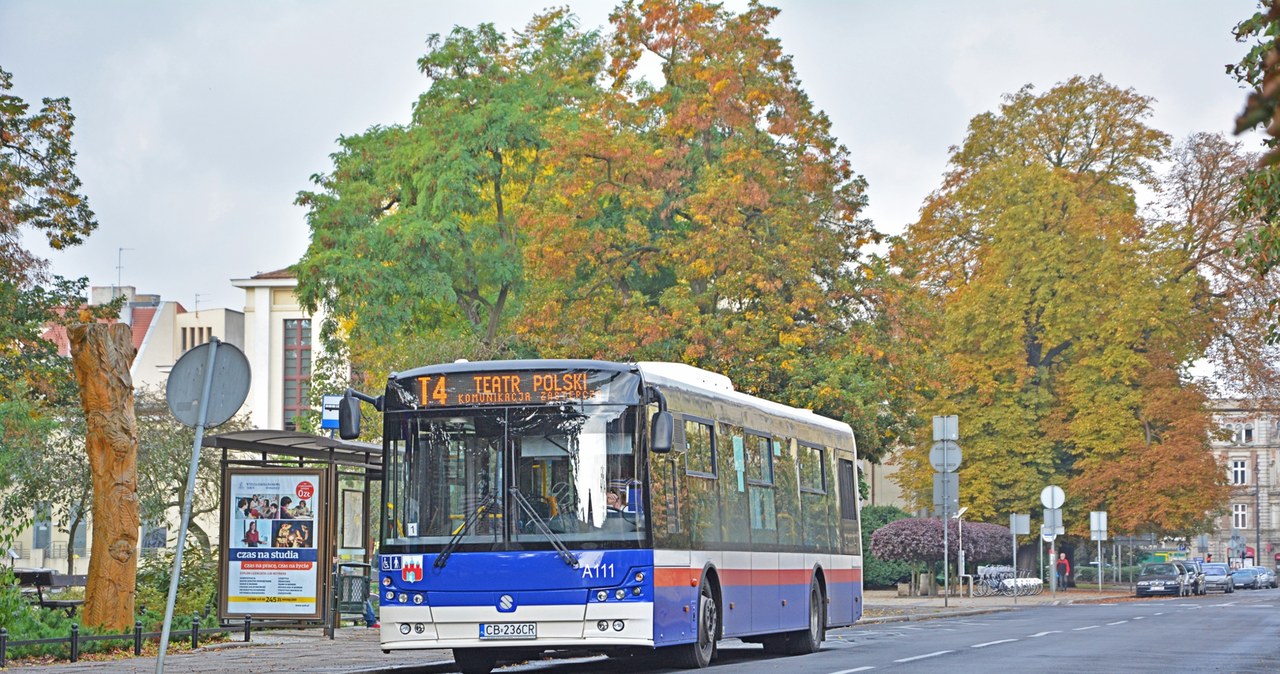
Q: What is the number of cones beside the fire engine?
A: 0